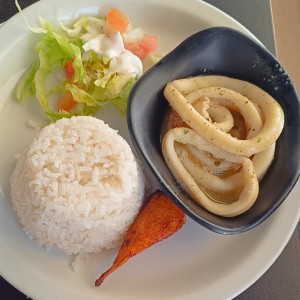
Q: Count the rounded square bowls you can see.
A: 1